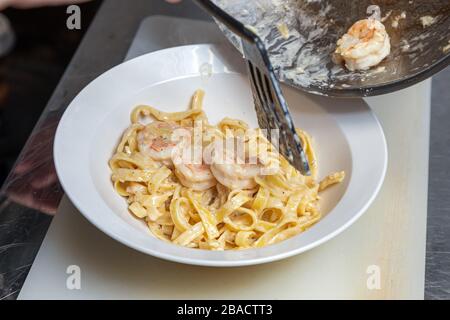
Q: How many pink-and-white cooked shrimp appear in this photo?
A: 4